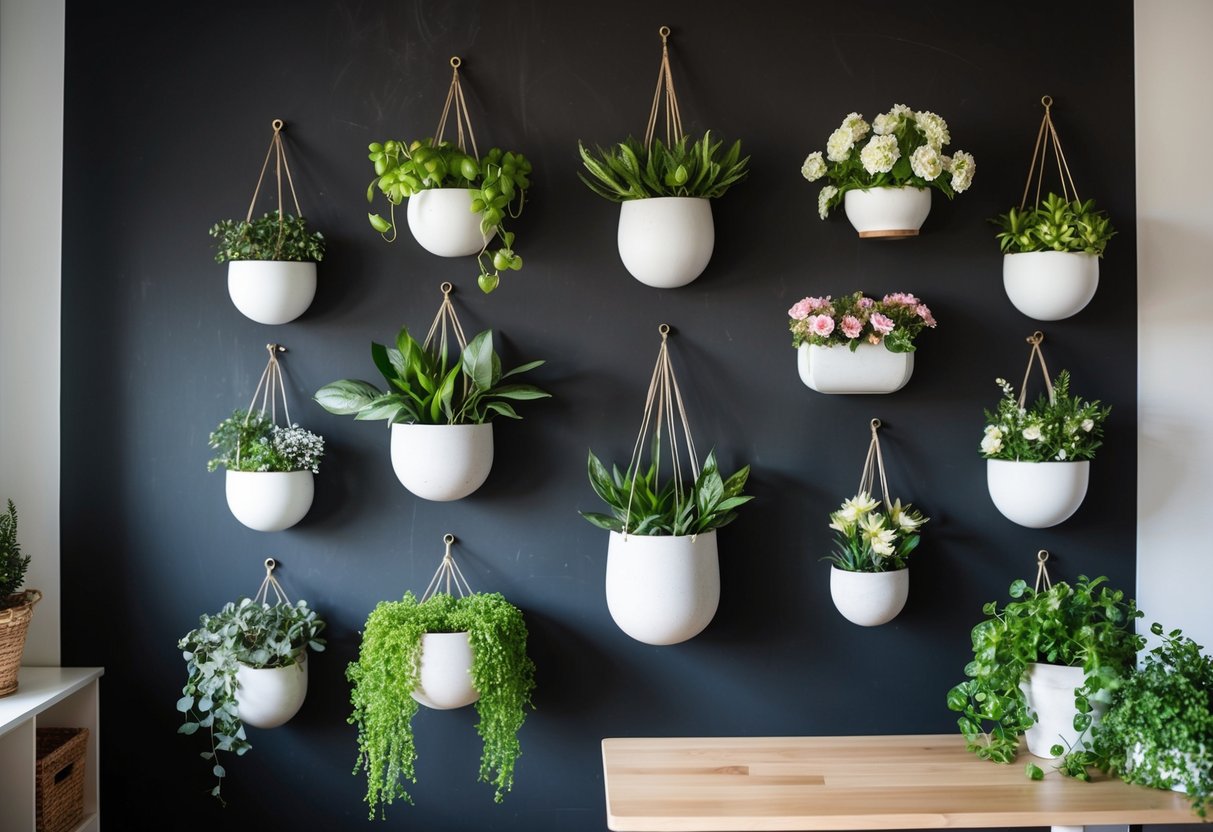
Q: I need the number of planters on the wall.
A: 13